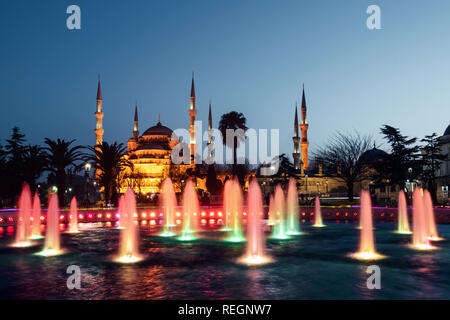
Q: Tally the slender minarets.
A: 6